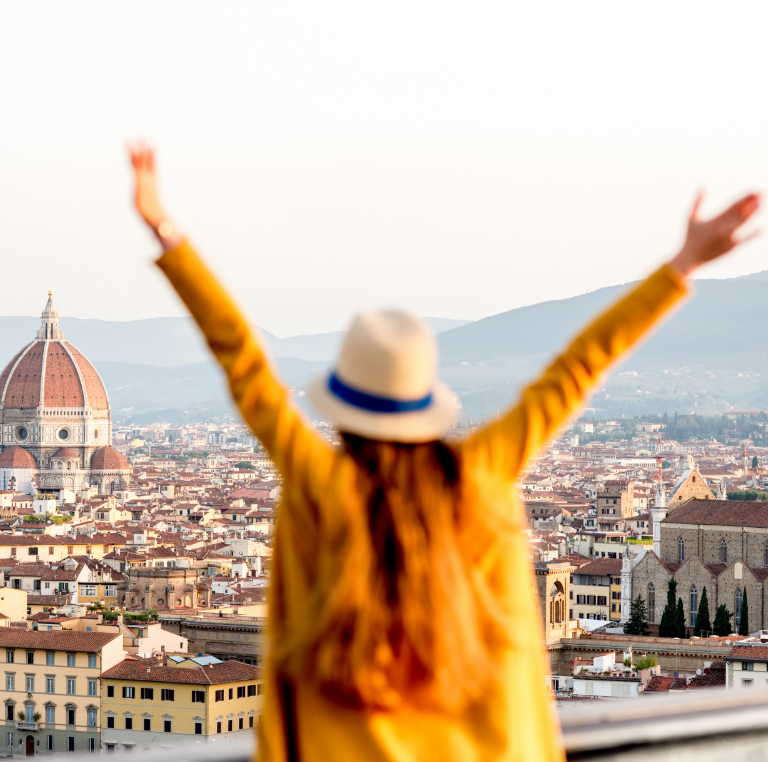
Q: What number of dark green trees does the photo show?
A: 6